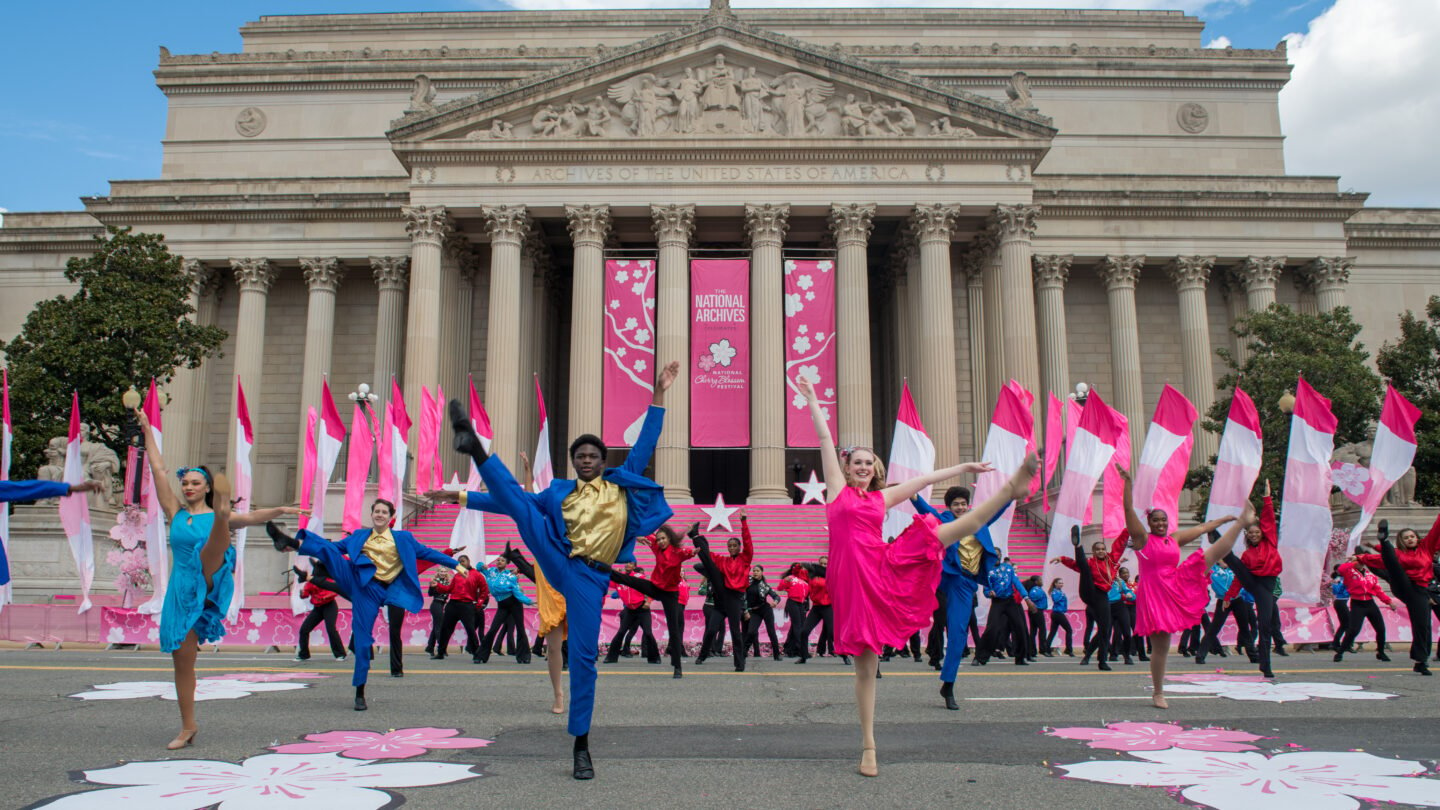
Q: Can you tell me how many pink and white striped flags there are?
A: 15